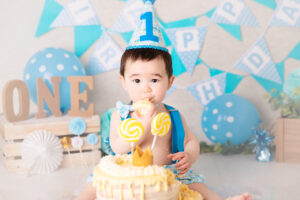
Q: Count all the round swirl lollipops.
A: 2